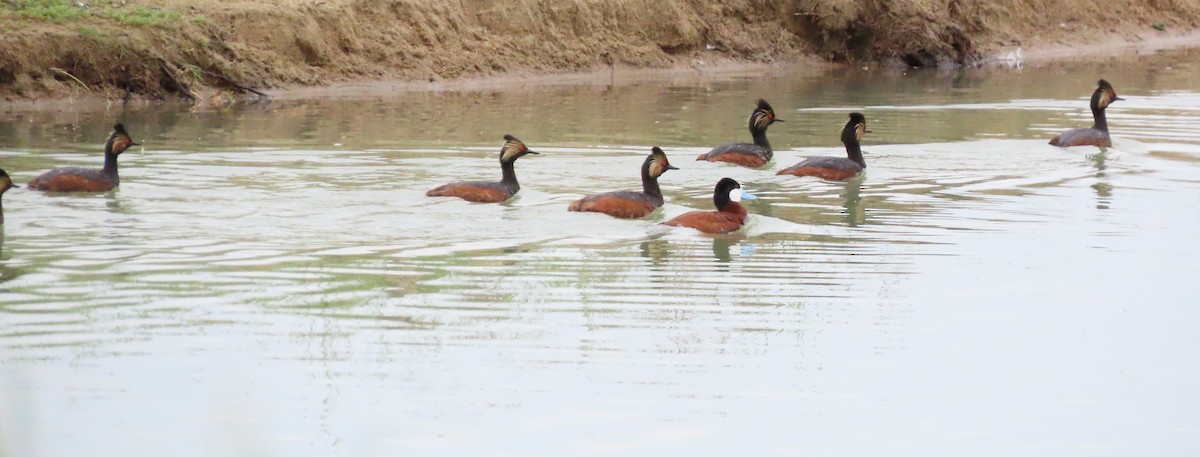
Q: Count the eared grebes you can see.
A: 7